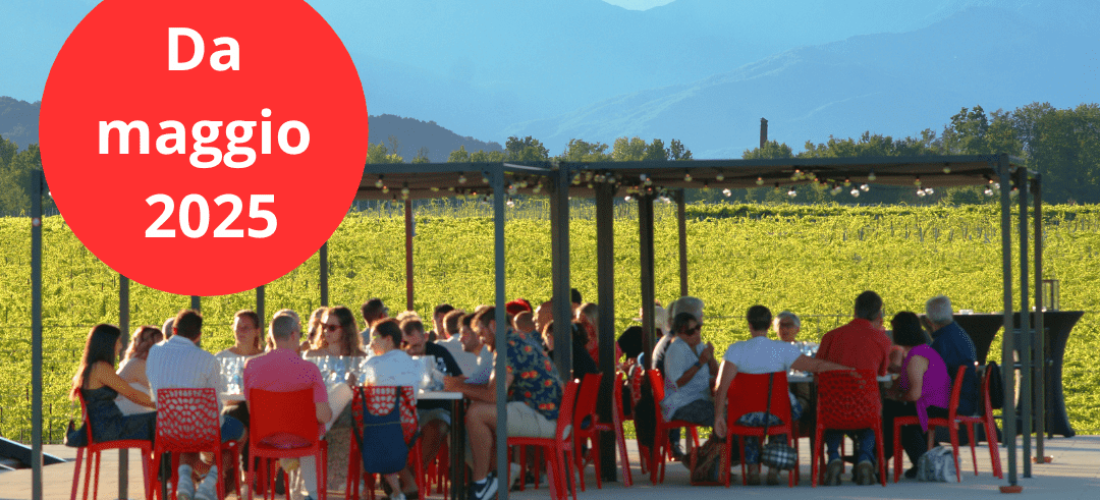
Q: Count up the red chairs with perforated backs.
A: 3